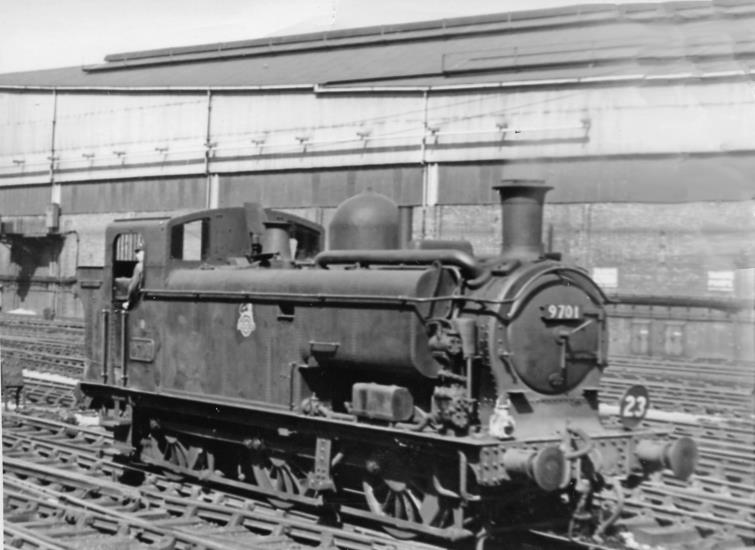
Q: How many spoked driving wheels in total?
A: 3